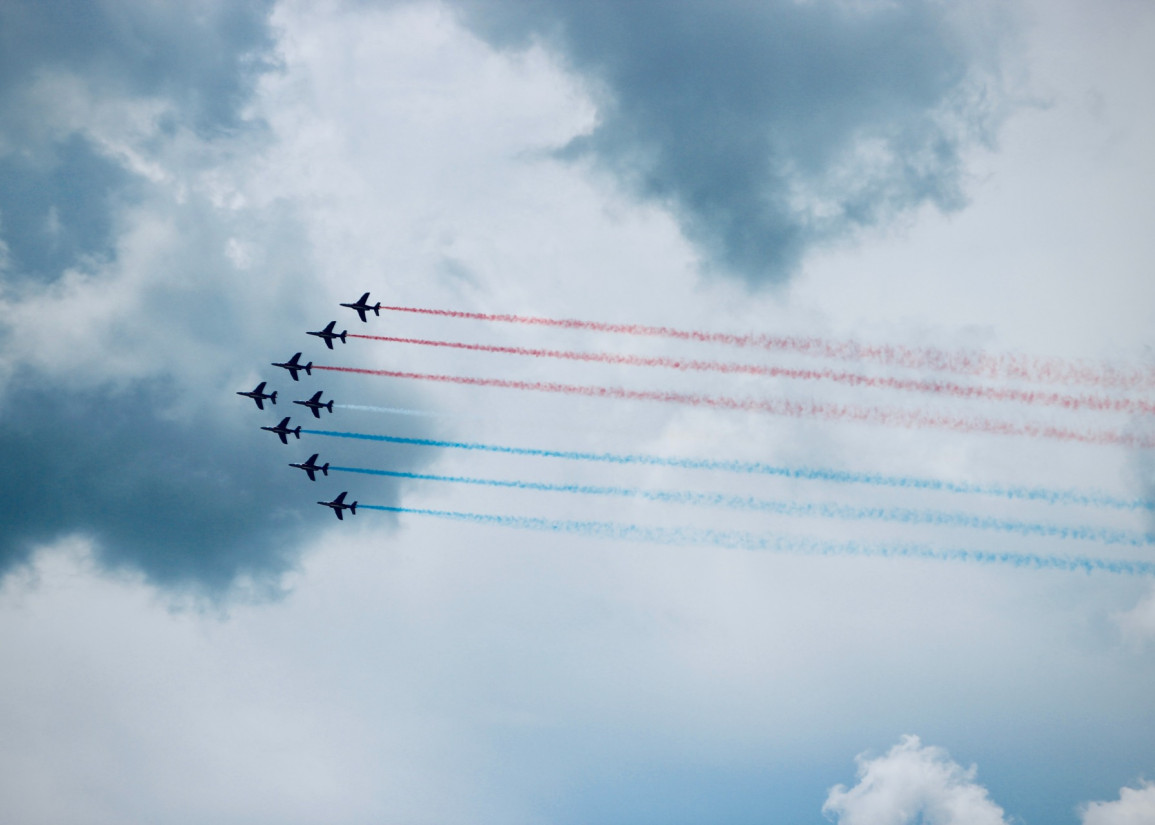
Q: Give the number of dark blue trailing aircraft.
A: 3